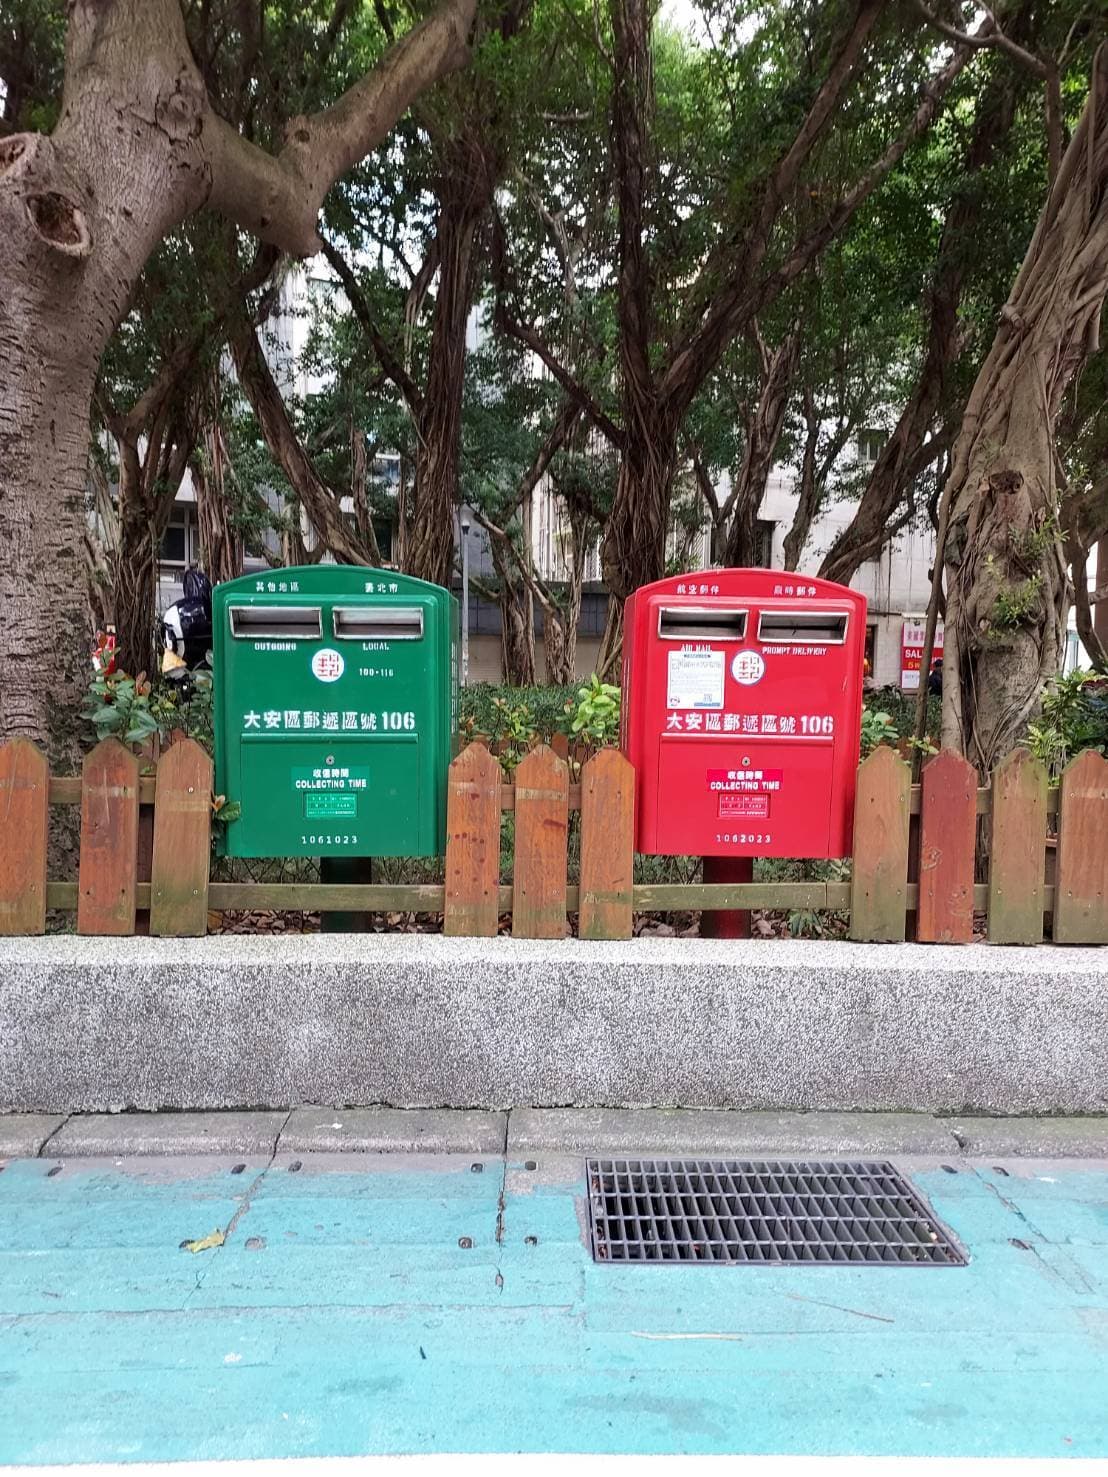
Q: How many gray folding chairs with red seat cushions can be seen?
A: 0